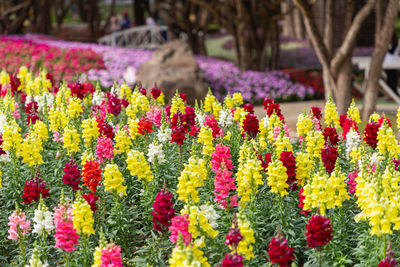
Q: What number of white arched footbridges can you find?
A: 1